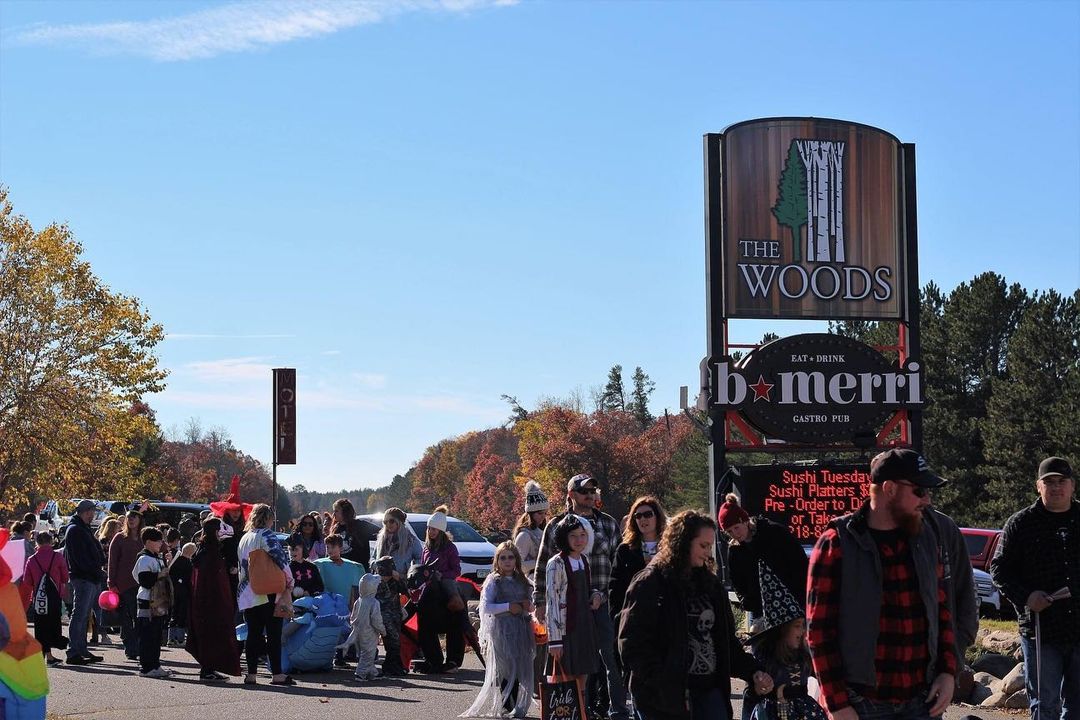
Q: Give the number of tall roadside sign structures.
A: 2